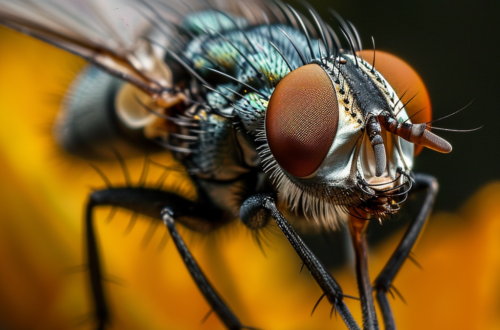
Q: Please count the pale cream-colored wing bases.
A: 1